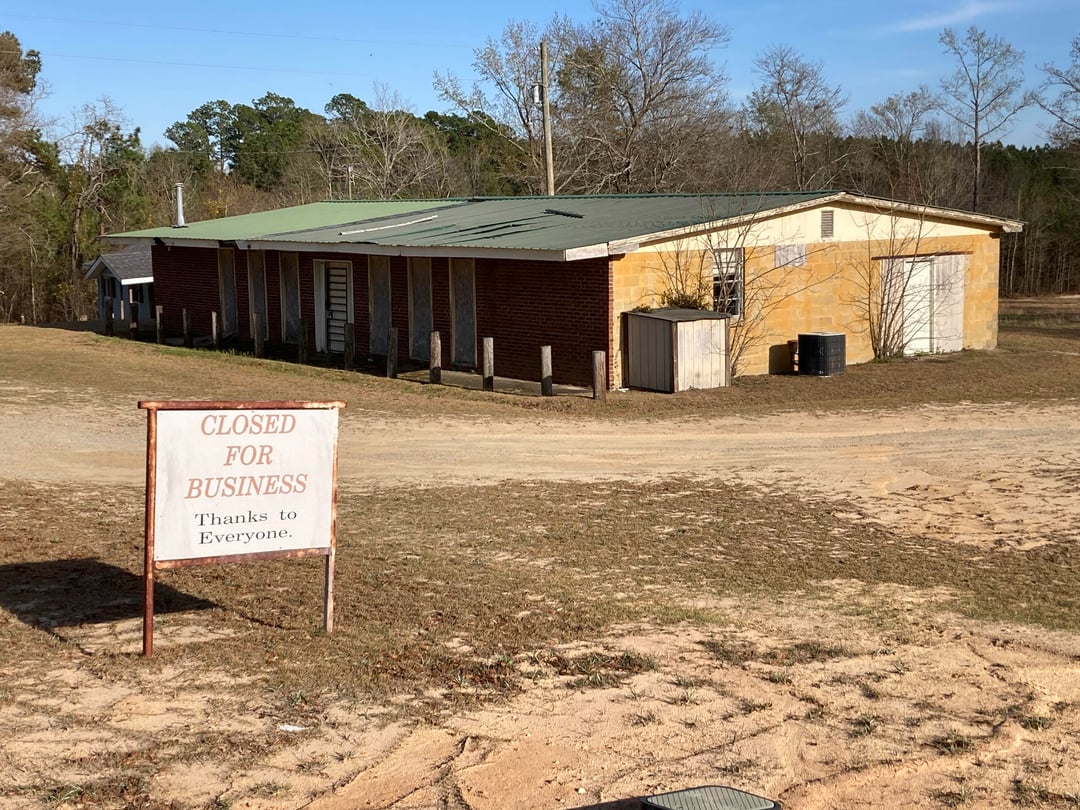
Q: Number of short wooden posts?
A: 13